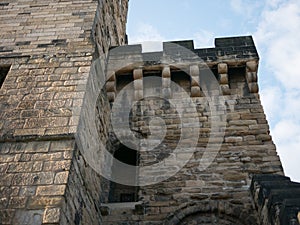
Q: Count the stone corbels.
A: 6